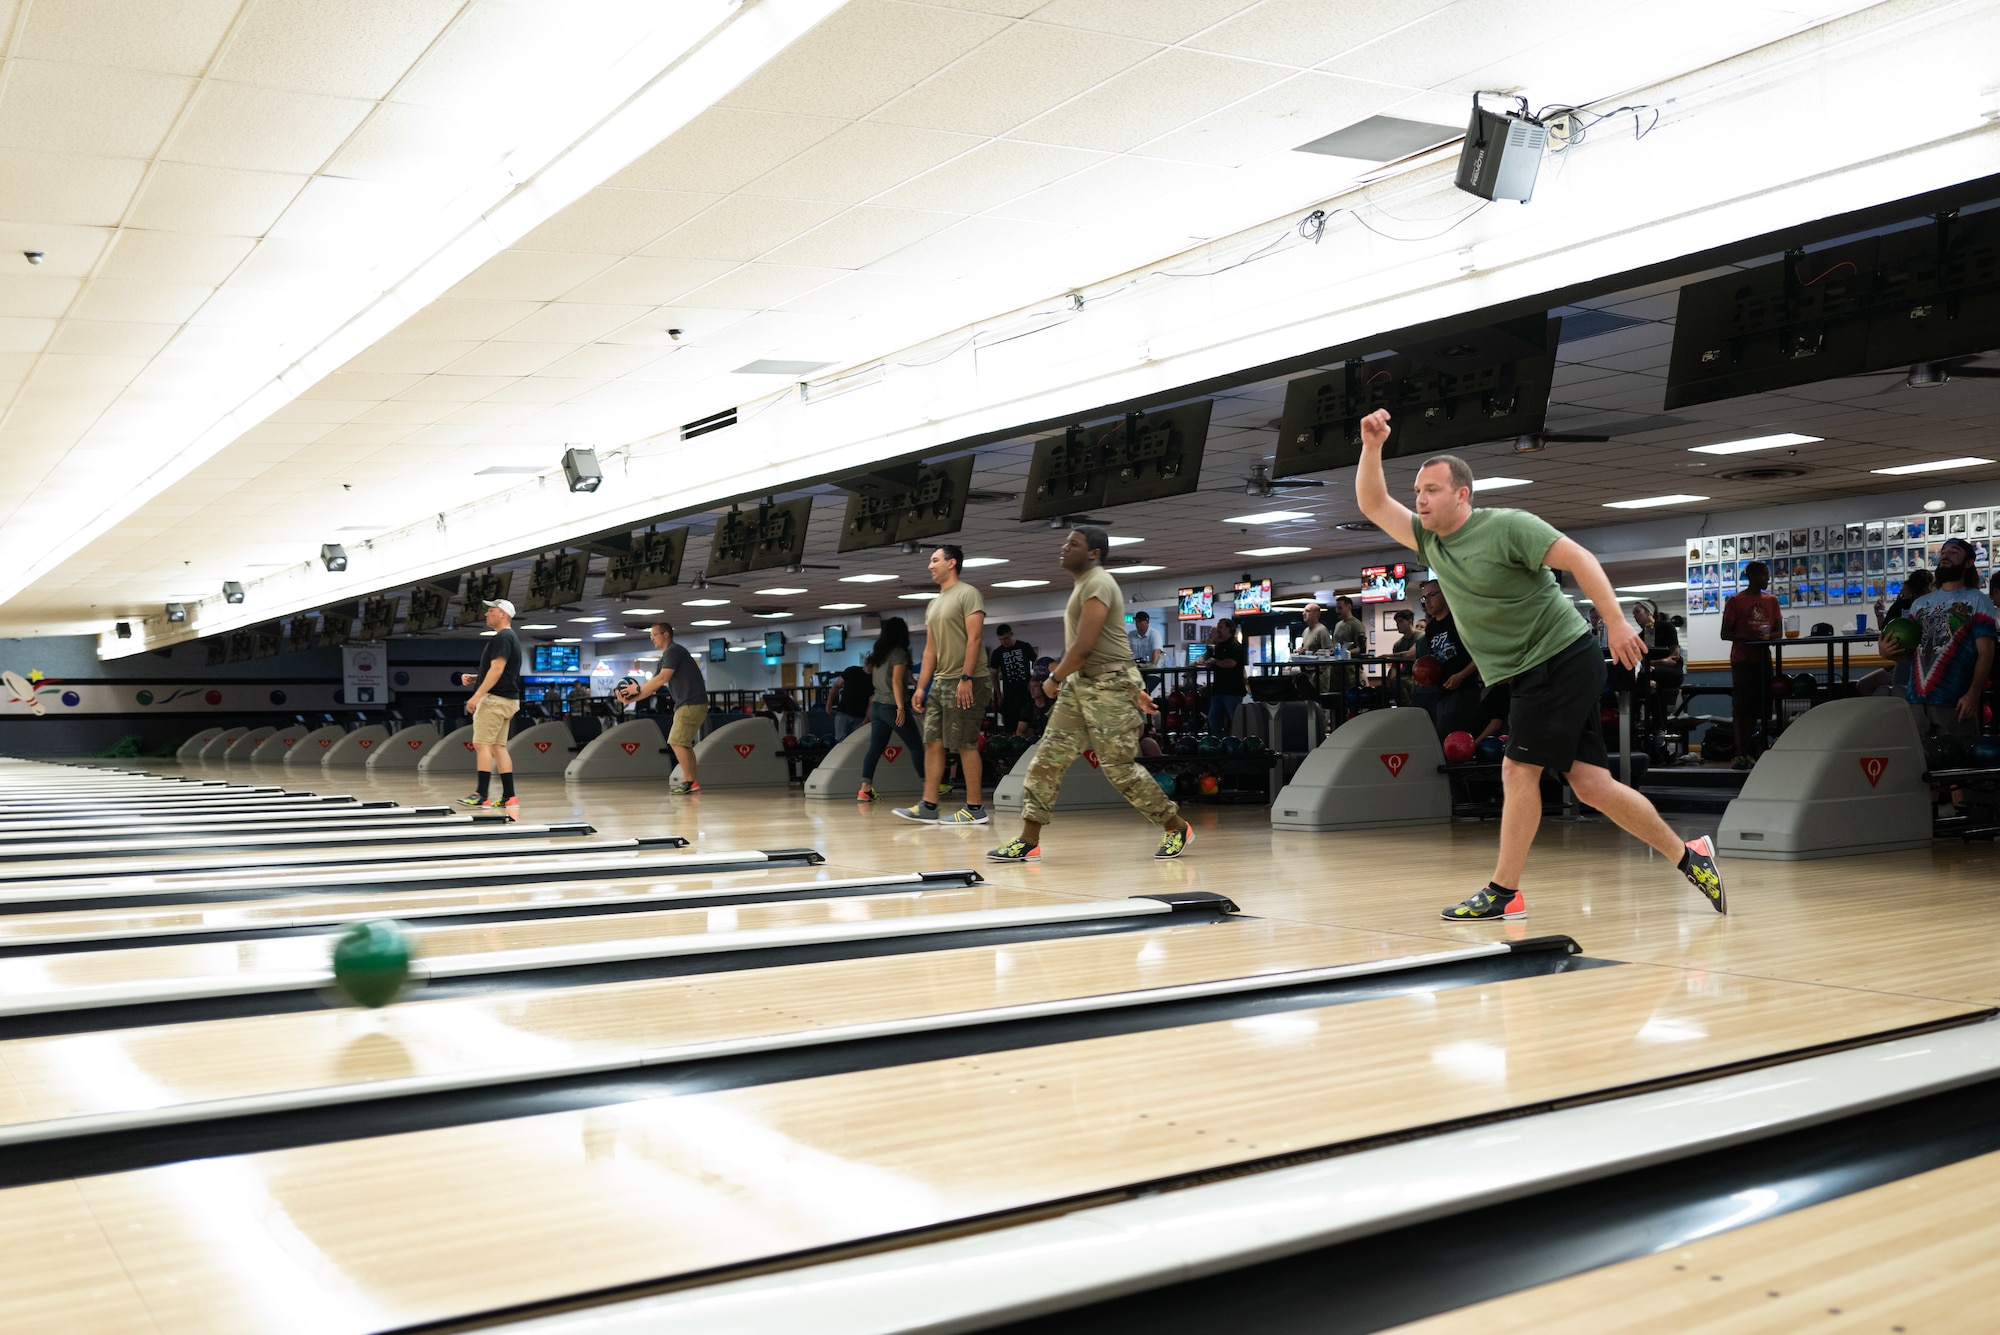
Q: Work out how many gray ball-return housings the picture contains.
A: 15